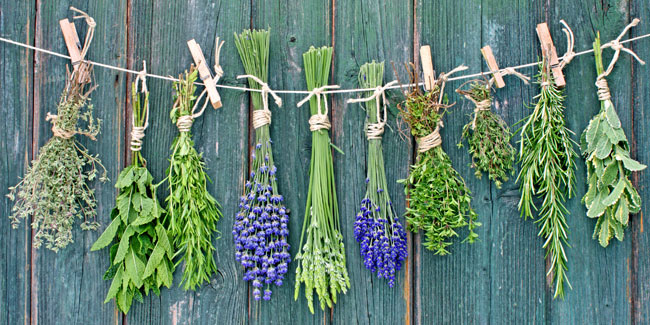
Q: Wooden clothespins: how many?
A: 5